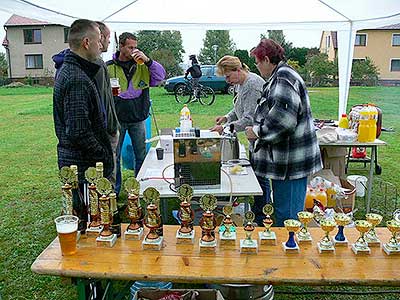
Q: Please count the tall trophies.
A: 7